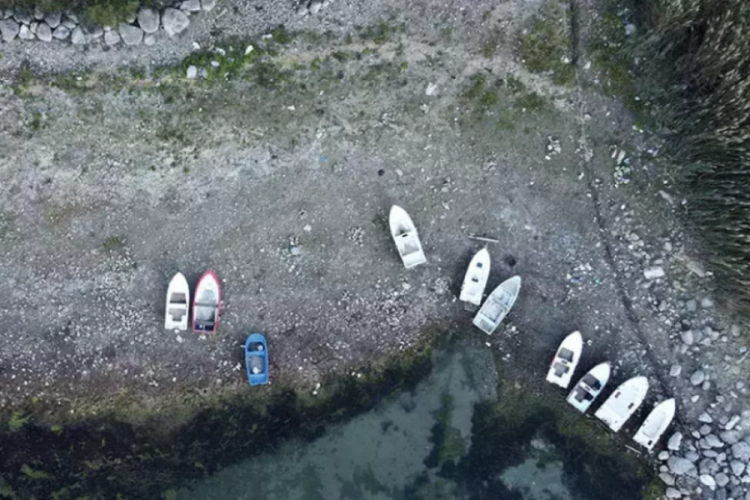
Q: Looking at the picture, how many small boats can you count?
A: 10